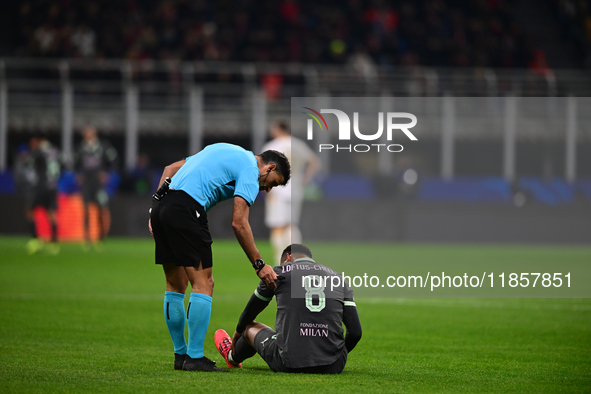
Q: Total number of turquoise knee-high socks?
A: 2